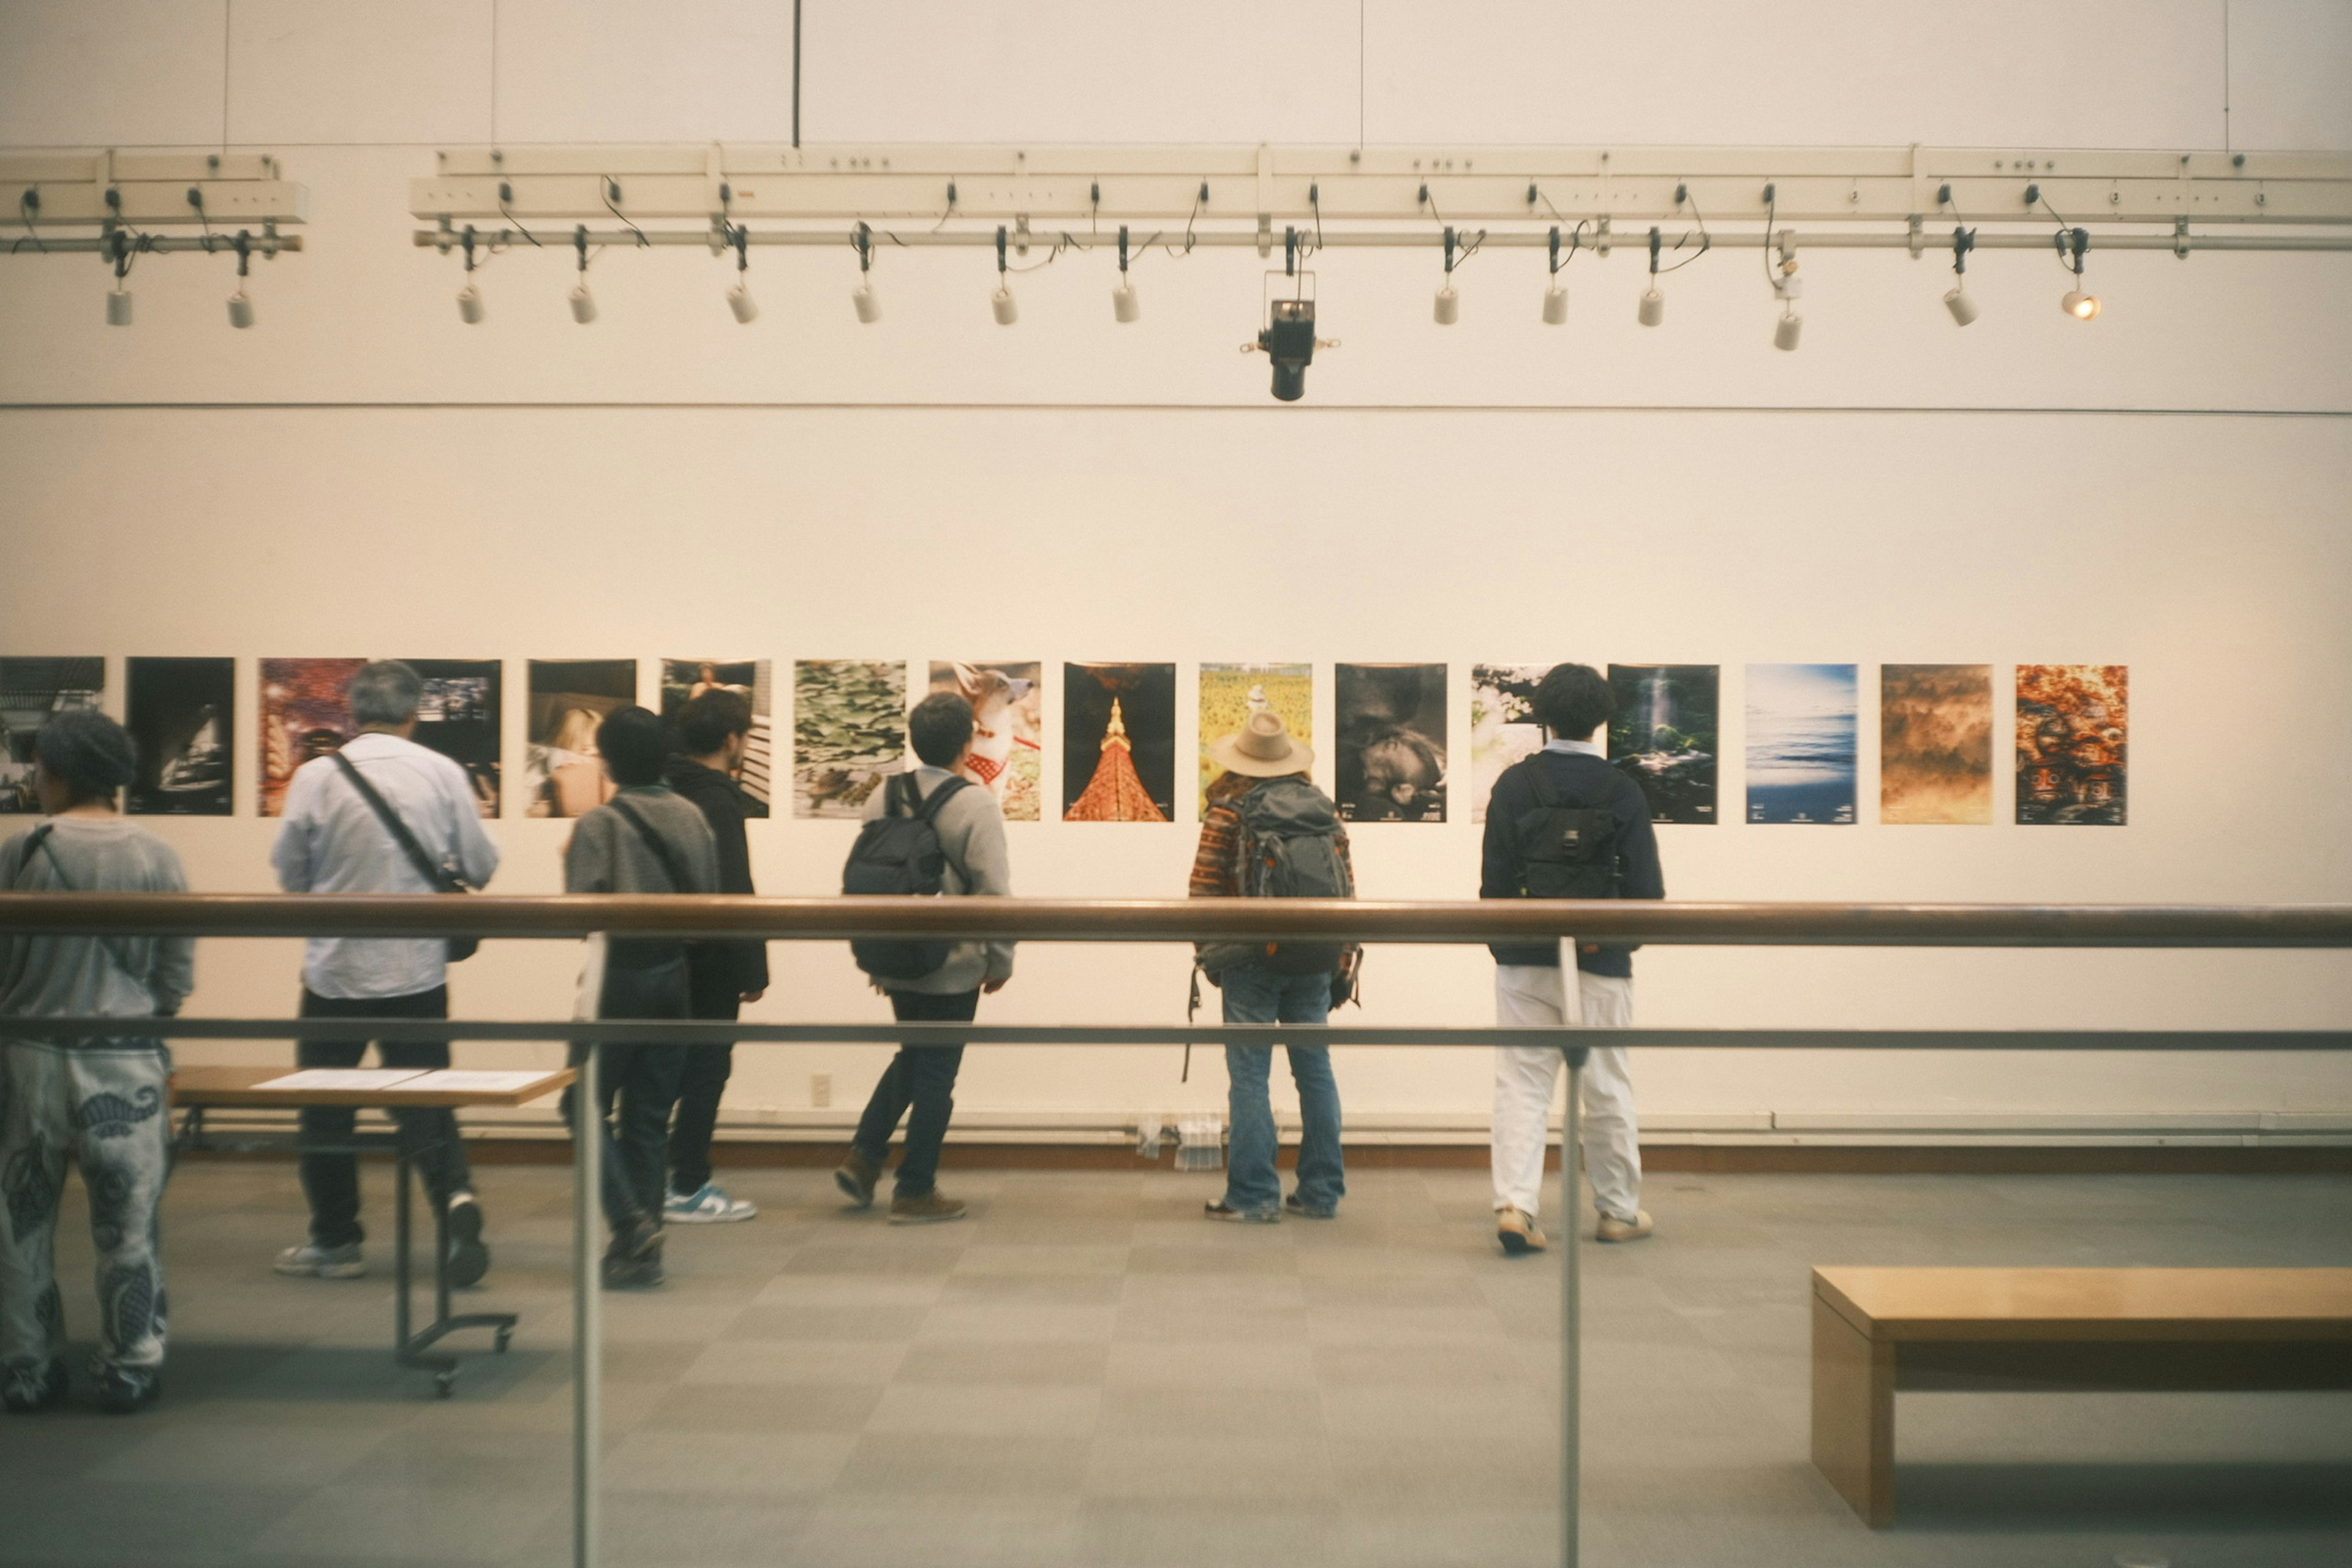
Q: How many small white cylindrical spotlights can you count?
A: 14